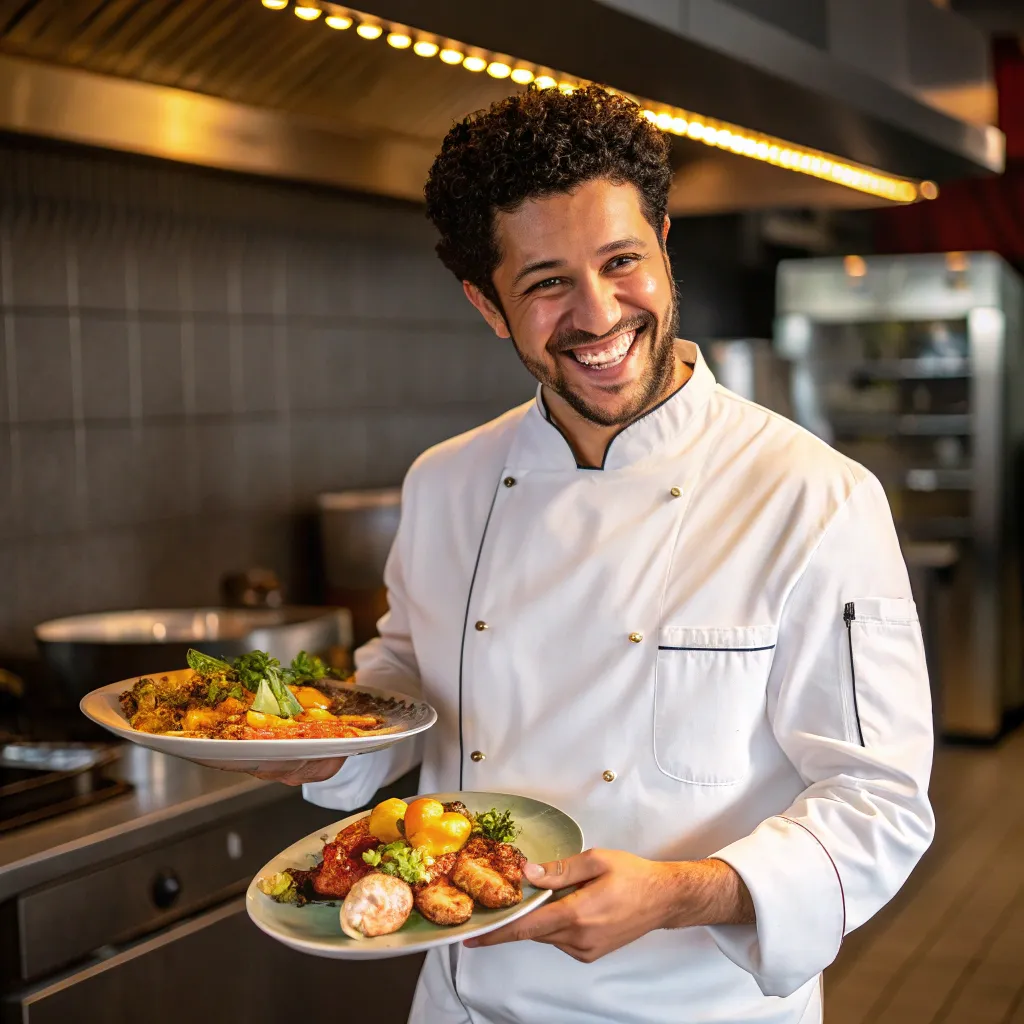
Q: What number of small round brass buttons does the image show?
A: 6